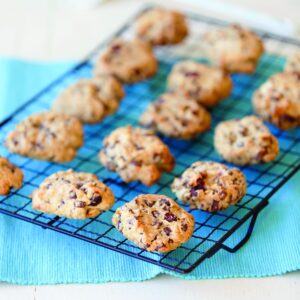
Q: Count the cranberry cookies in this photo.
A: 15